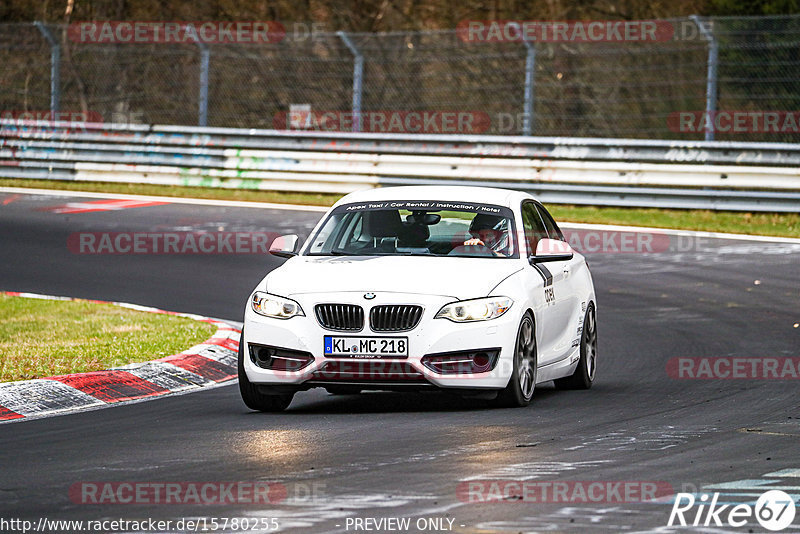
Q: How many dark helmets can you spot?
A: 1